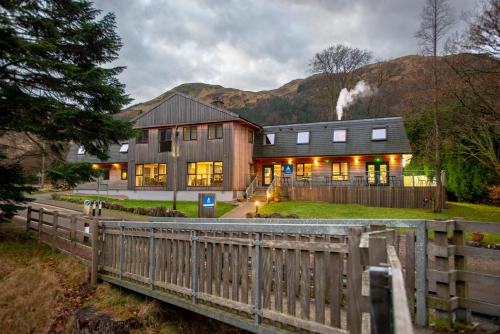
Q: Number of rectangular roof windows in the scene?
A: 6